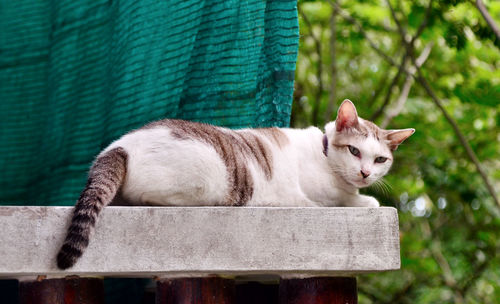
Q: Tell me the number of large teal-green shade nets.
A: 1